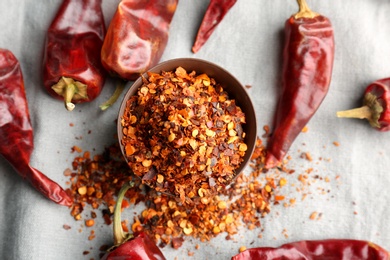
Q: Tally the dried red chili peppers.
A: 8